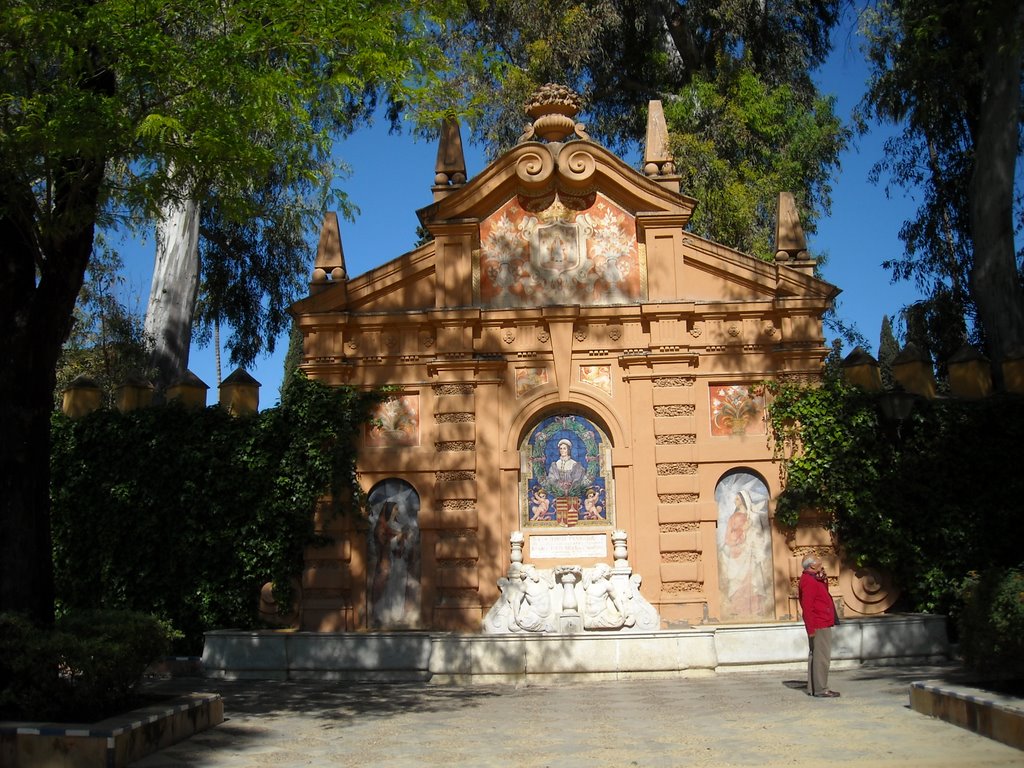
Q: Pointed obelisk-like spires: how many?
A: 4